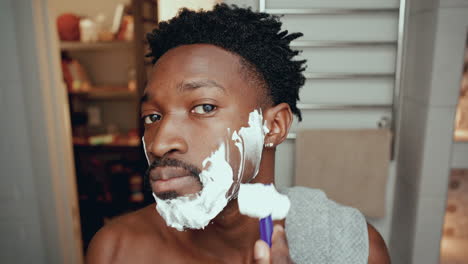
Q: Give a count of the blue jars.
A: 0